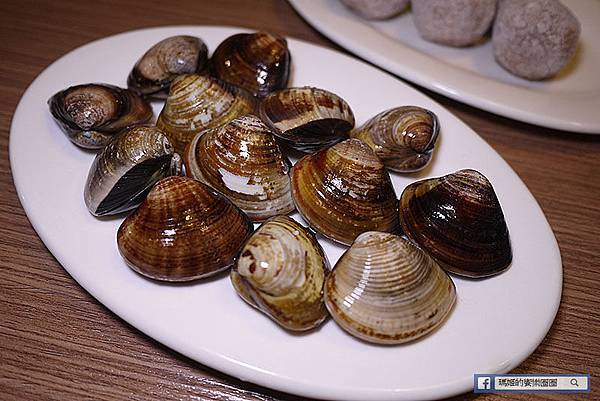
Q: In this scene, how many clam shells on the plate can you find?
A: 13